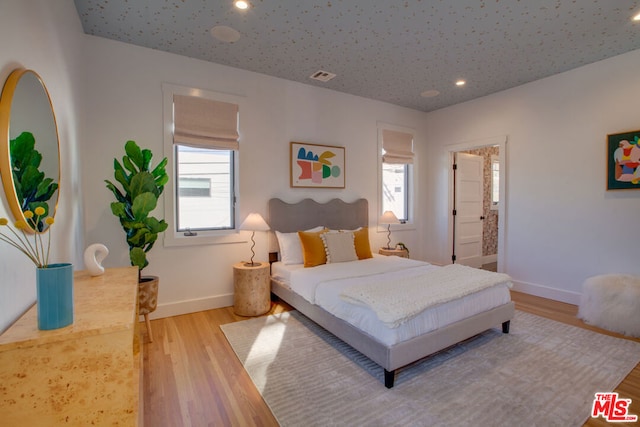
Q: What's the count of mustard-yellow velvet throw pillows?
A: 2